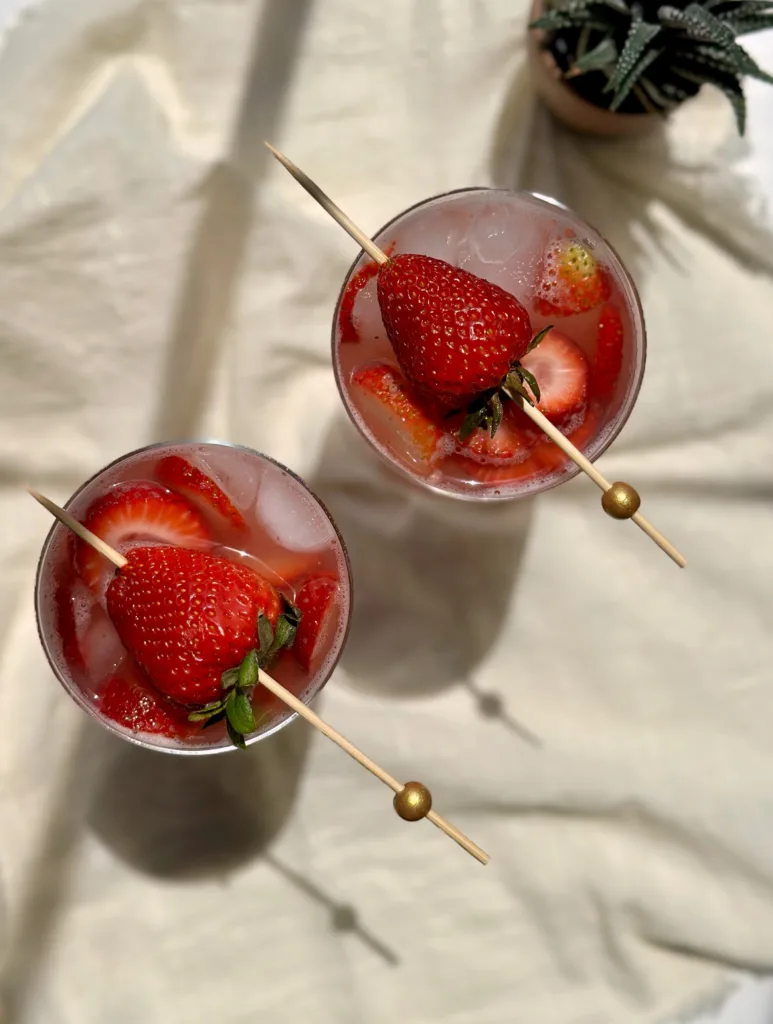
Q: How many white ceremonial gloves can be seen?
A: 0